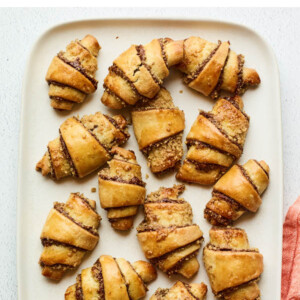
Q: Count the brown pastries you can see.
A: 13